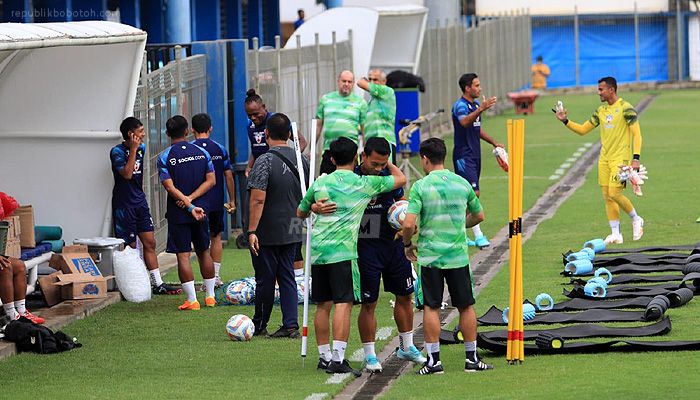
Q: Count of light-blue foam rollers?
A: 9